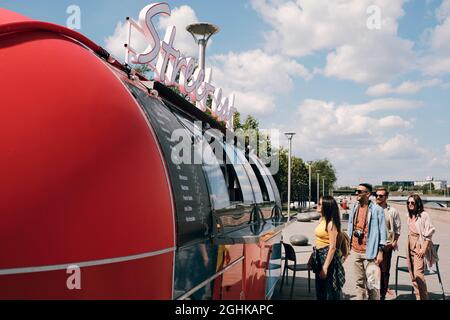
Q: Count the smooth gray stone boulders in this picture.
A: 3